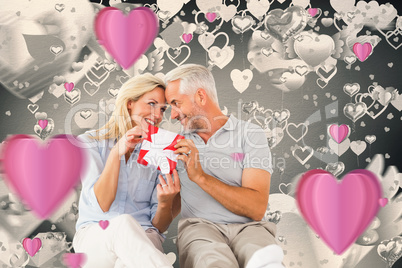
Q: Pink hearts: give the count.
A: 15